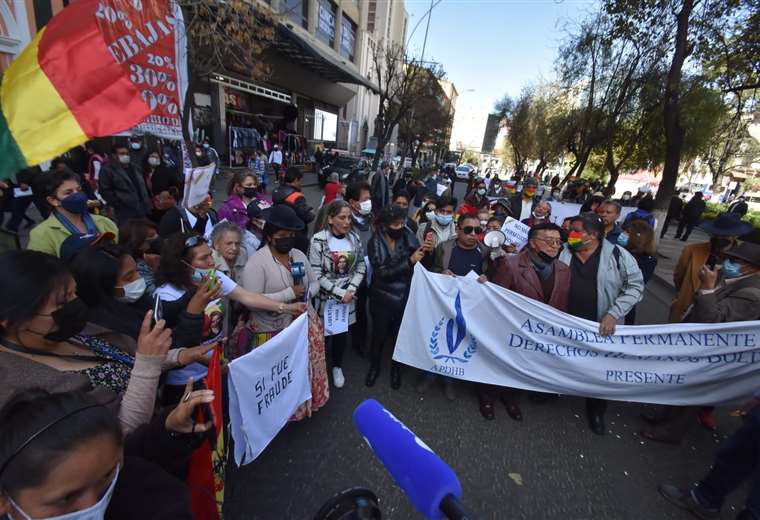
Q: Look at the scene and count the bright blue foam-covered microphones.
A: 1